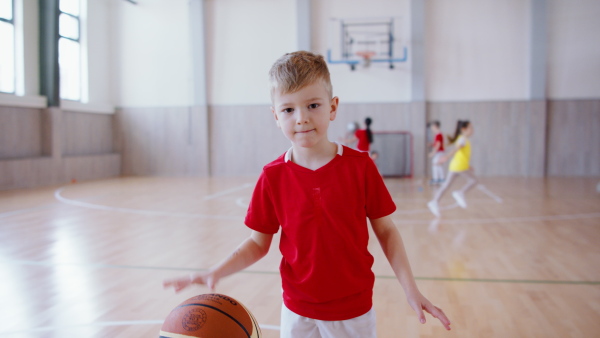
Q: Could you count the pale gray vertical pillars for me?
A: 4